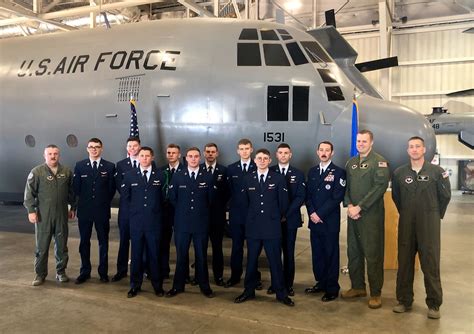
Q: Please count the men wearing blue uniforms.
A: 10